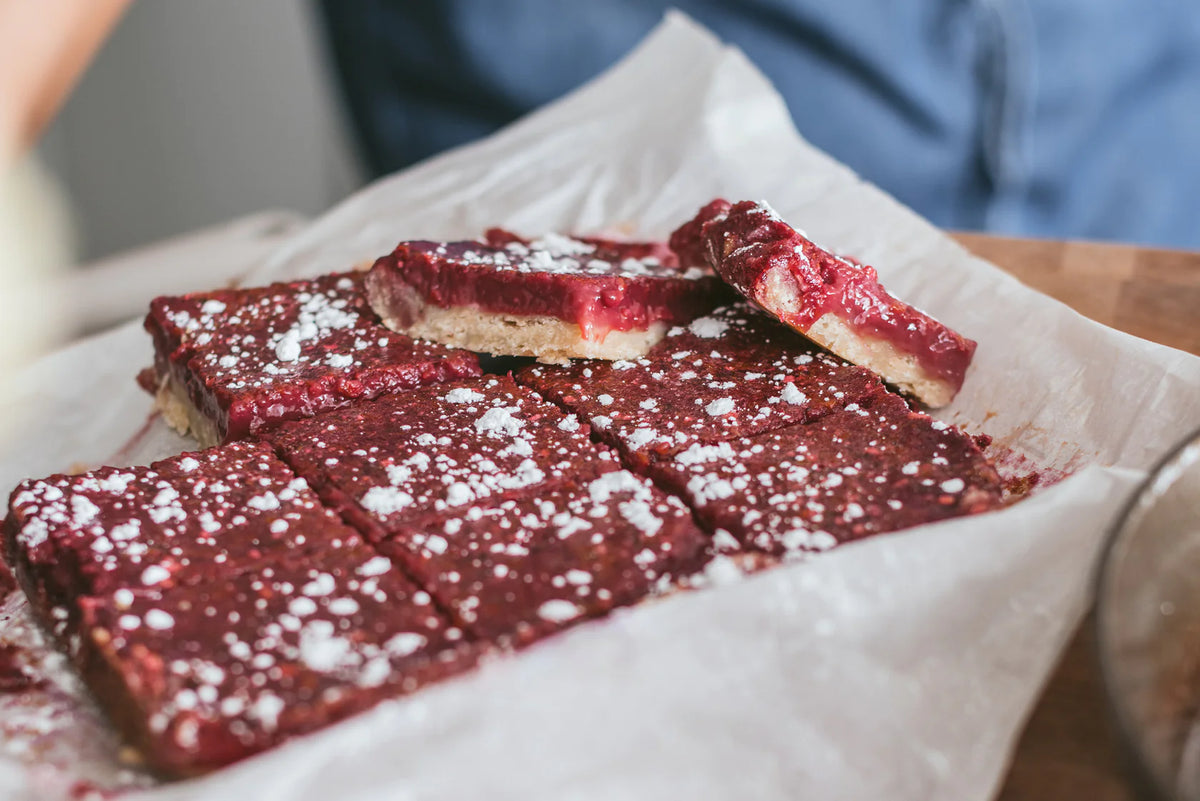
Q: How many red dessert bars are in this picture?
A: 9